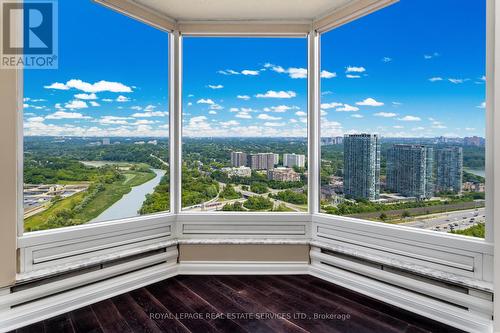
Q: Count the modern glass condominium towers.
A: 3